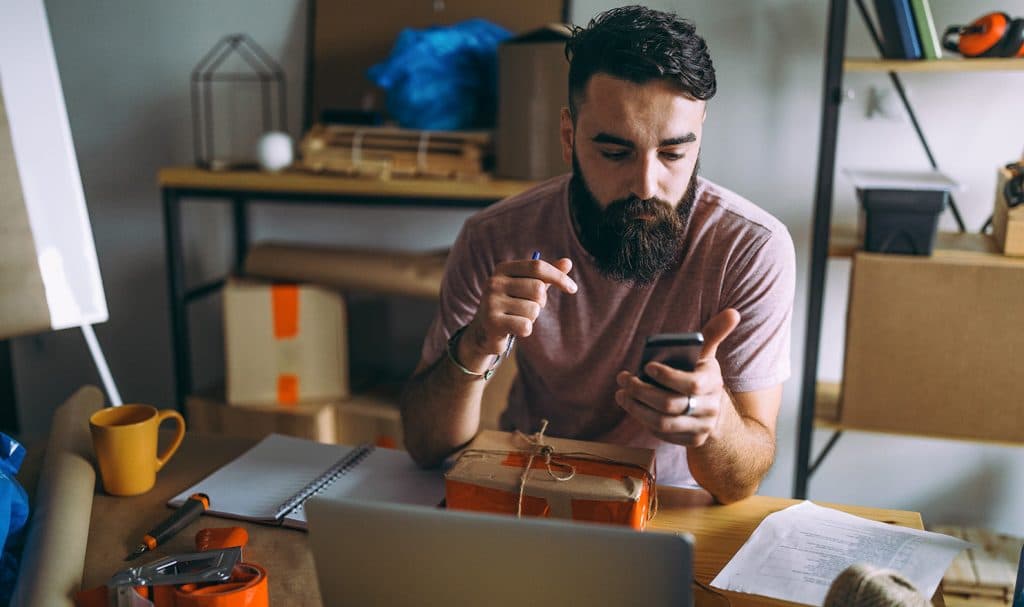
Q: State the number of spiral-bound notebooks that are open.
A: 1